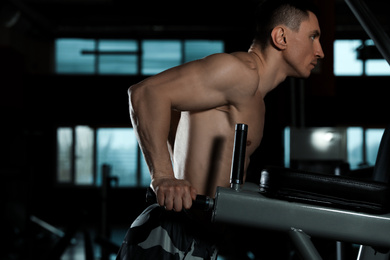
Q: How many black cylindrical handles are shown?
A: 2